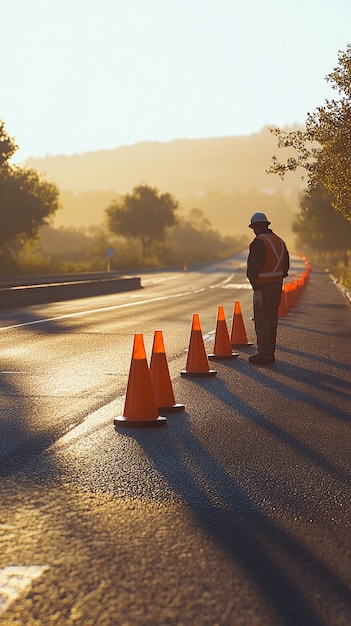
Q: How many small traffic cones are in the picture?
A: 5